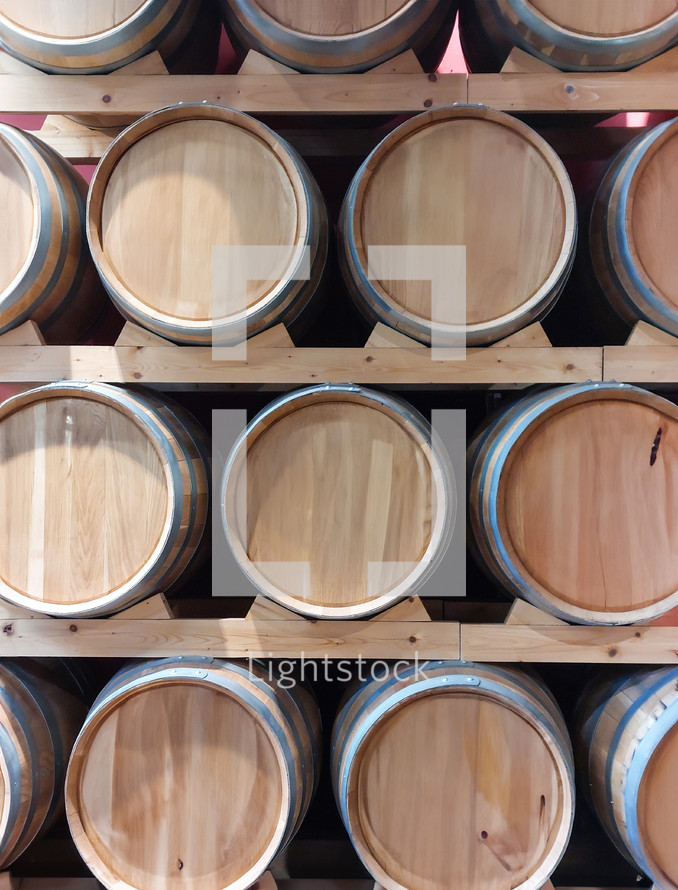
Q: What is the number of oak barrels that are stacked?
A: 14